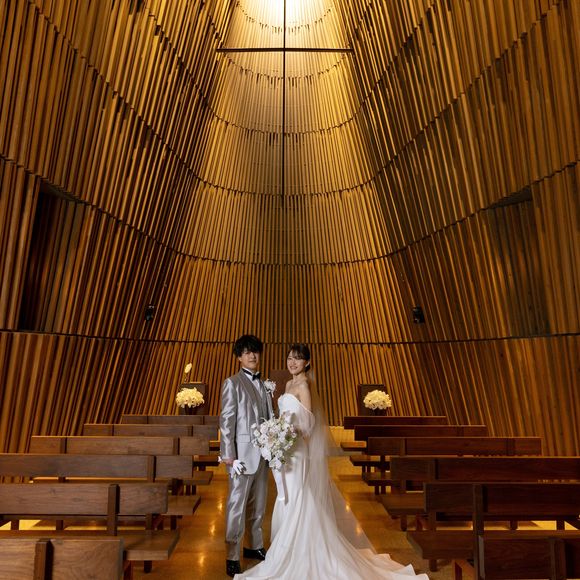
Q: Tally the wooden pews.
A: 12